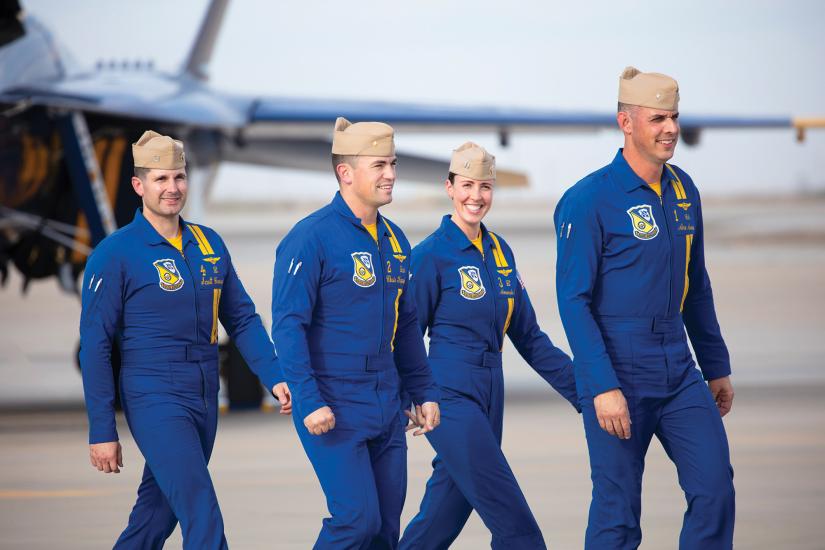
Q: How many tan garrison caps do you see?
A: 4